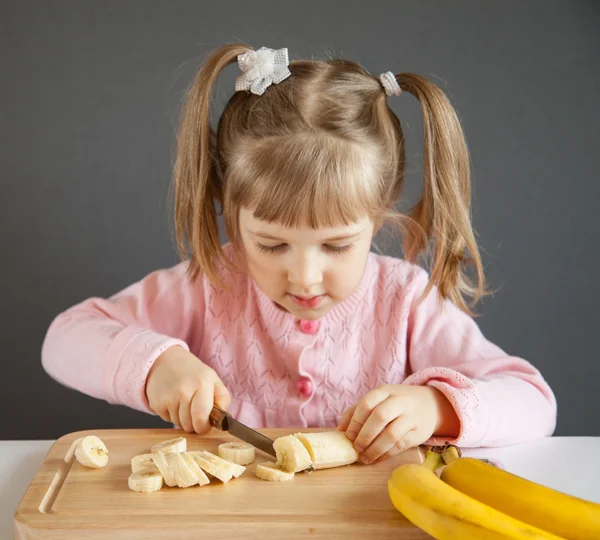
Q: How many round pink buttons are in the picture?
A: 2